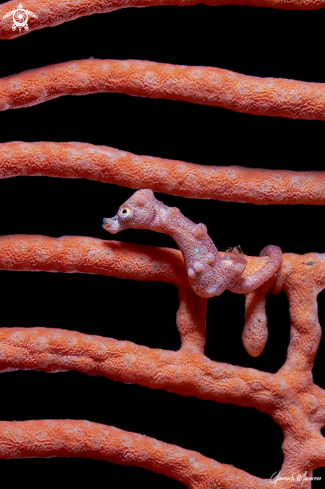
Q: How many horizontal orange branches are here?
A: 6